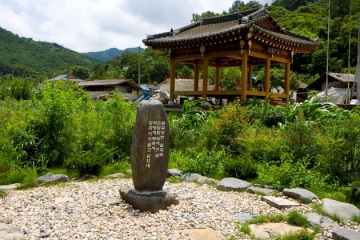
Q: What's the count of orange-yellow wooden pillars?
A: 8